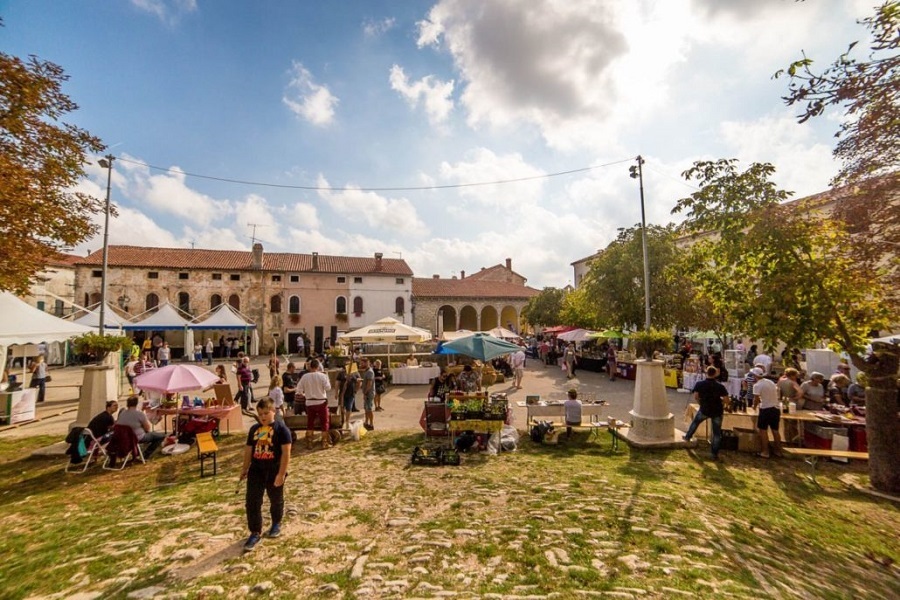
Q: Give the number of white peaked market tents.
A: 4